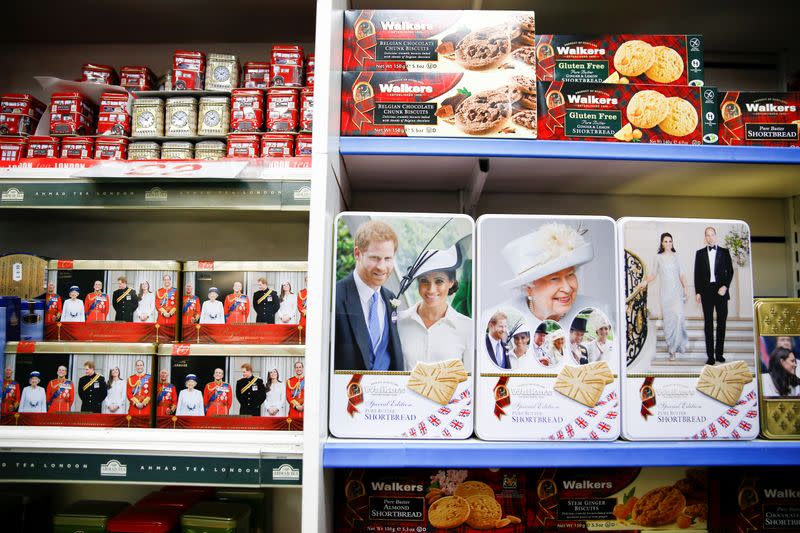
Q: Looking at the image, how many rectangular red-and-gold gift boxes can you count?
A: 4